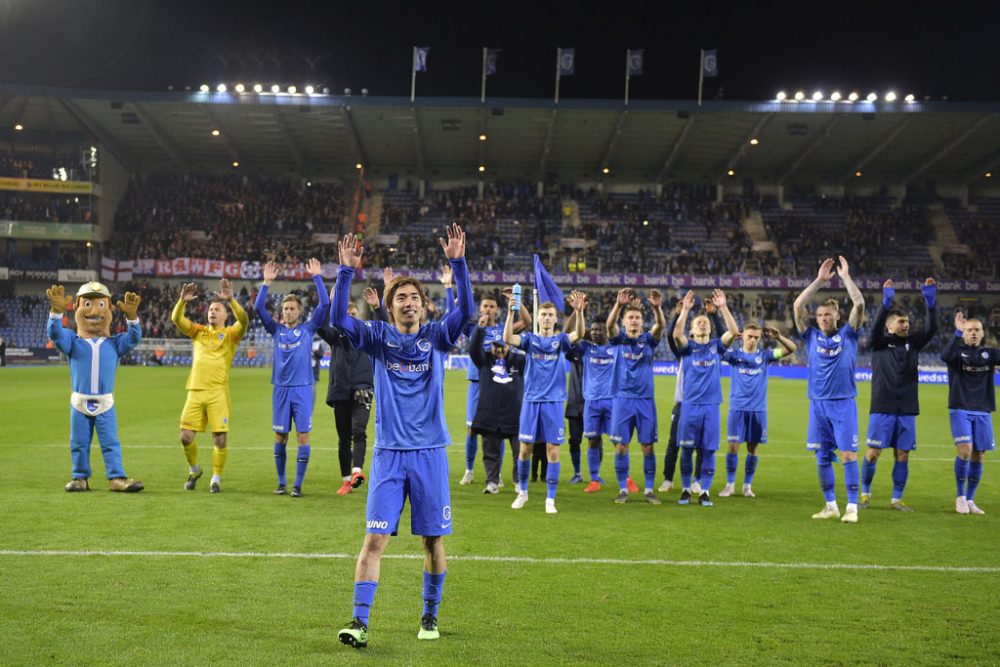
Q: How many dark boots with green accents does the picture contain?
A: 2